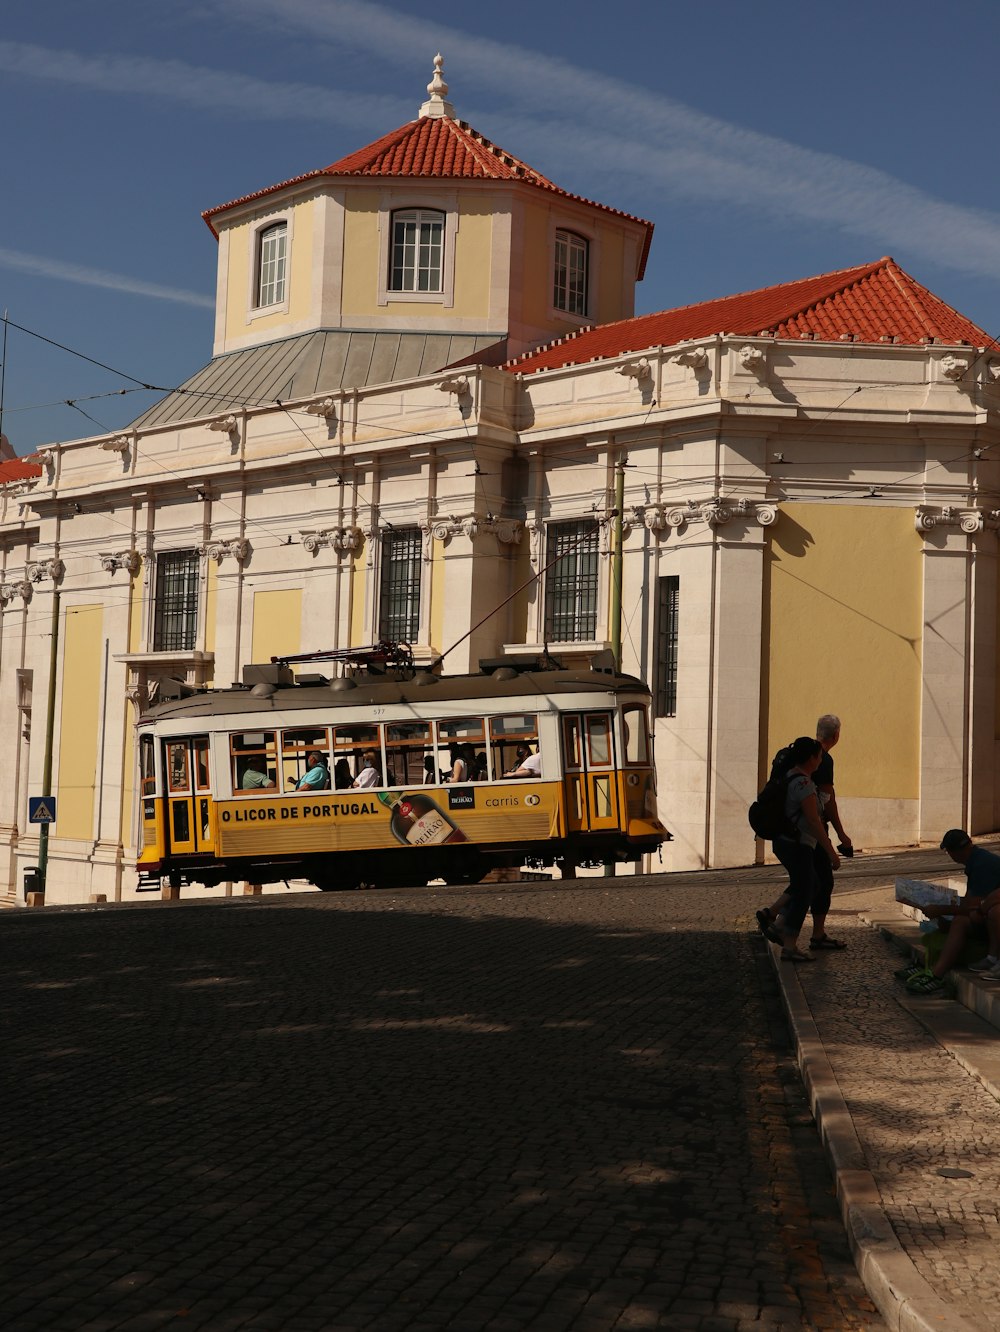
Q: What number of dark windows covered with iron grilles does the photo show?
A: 4